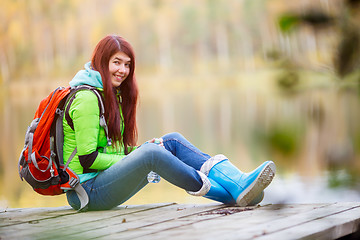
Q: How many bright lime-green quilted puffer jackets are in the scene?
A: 1